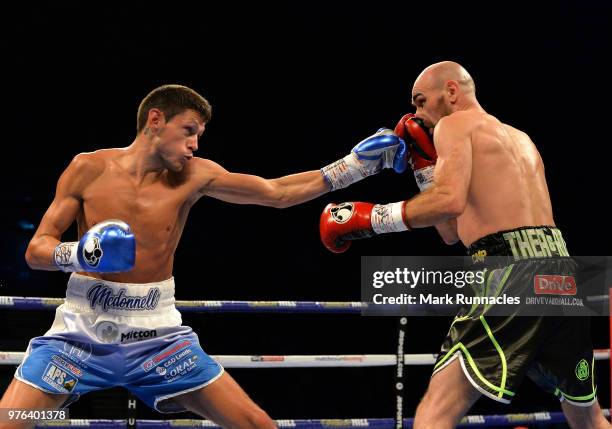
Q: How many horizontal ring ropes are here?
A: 3